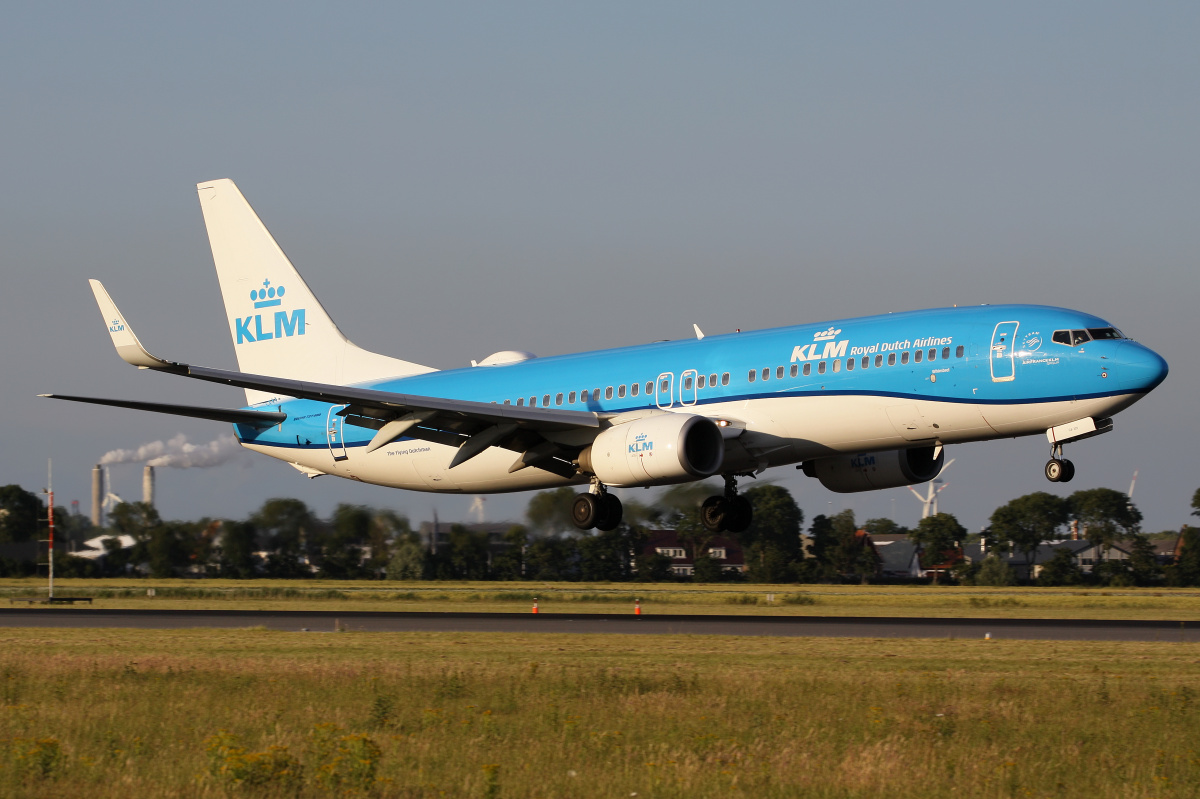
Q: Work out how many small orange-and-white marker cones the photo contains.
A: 2